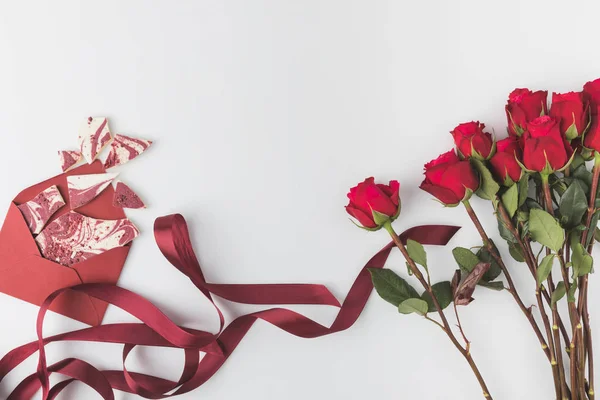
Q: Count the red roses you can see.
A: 9